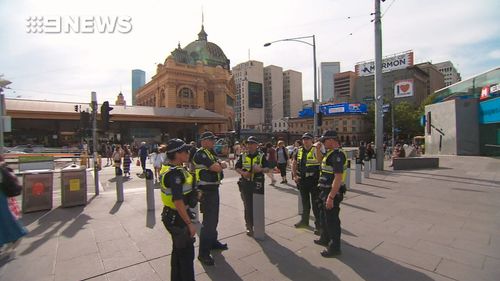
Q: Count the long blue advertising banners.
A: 1